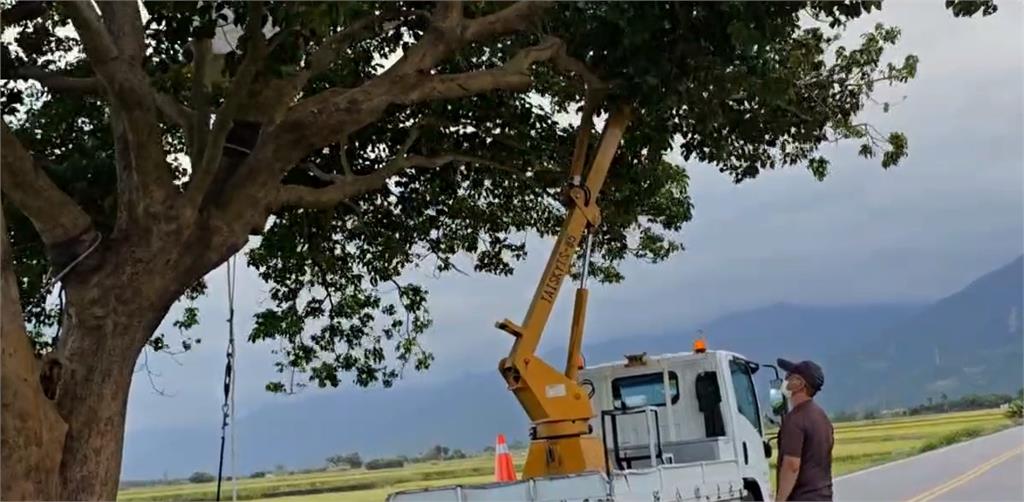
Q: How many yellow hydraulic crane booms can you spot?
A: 1